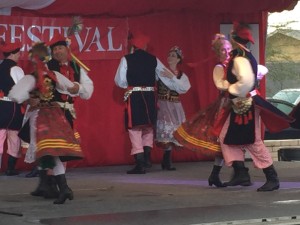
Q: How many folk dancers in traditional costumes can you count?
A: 7